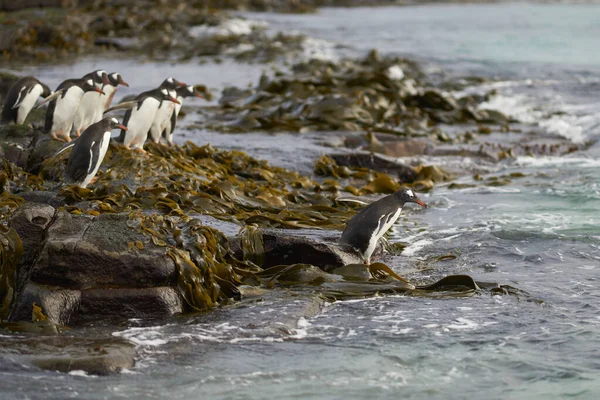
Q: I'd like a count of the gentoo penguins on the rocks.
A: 9